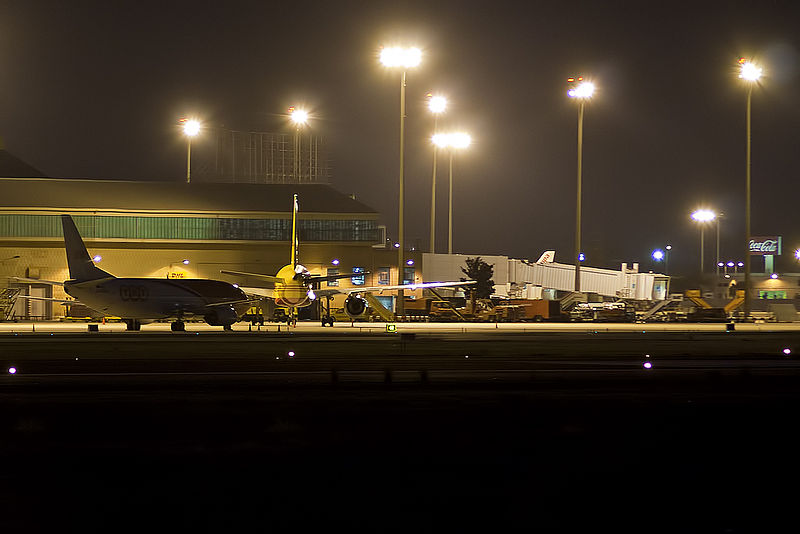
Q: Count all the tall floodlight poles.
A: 8